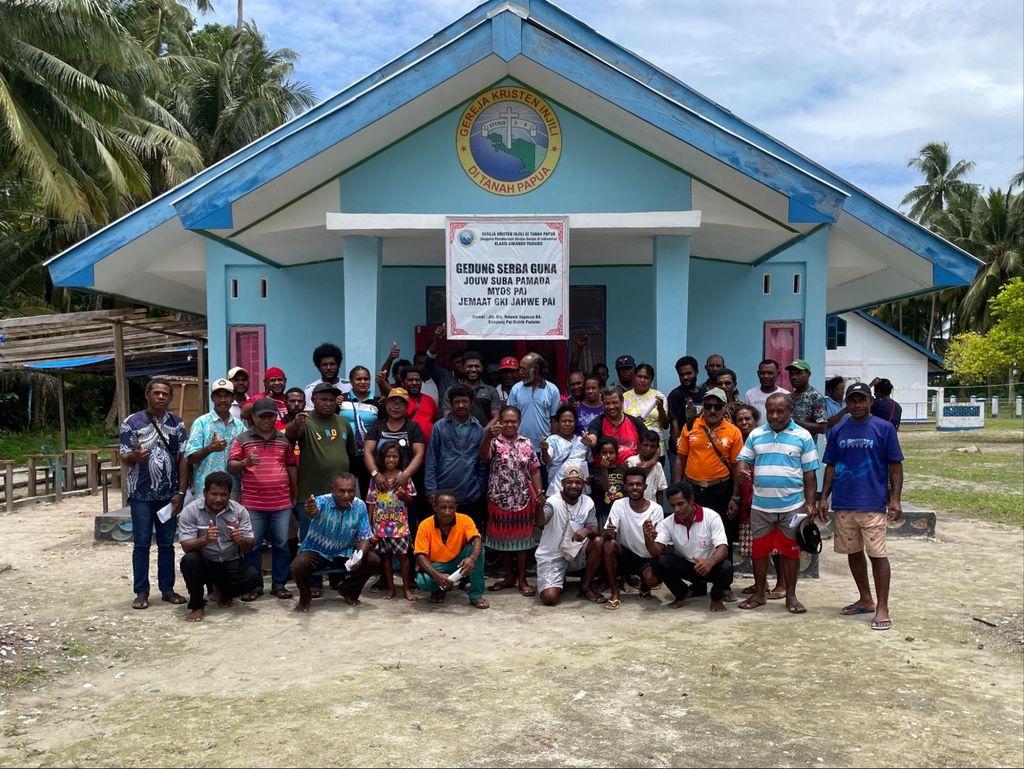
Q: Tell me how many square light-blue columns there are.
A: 2